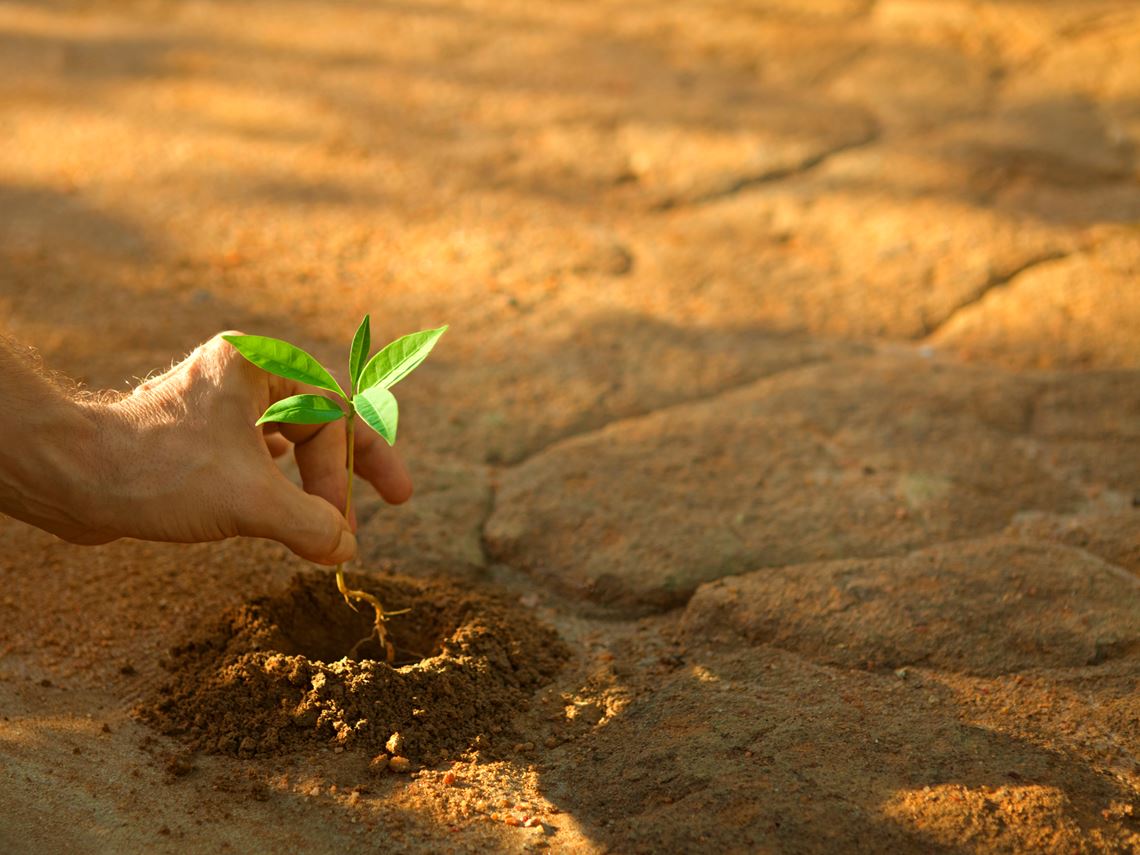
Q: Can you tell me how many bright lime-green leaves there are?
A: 5